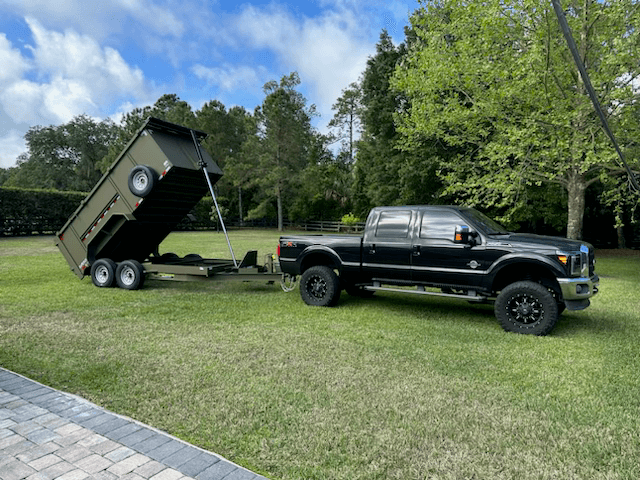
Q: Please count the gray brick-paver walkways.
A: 1